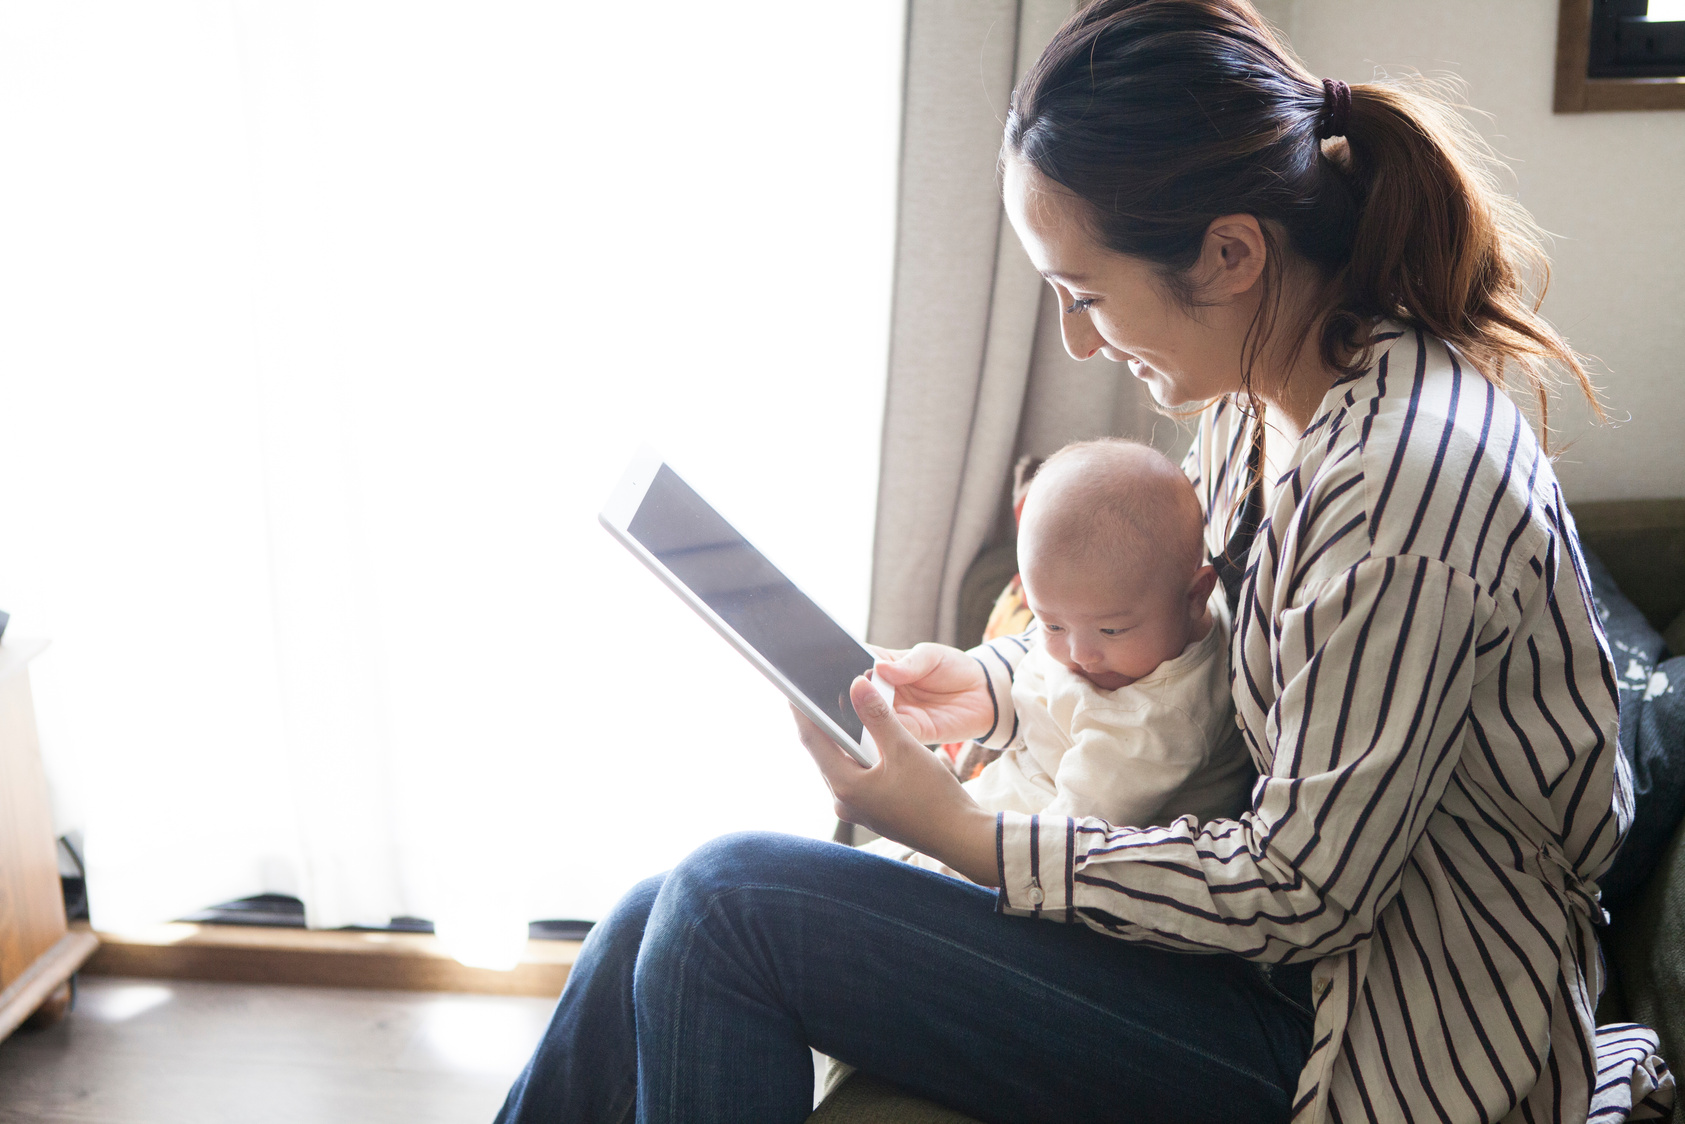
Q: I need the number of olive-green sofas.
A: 1